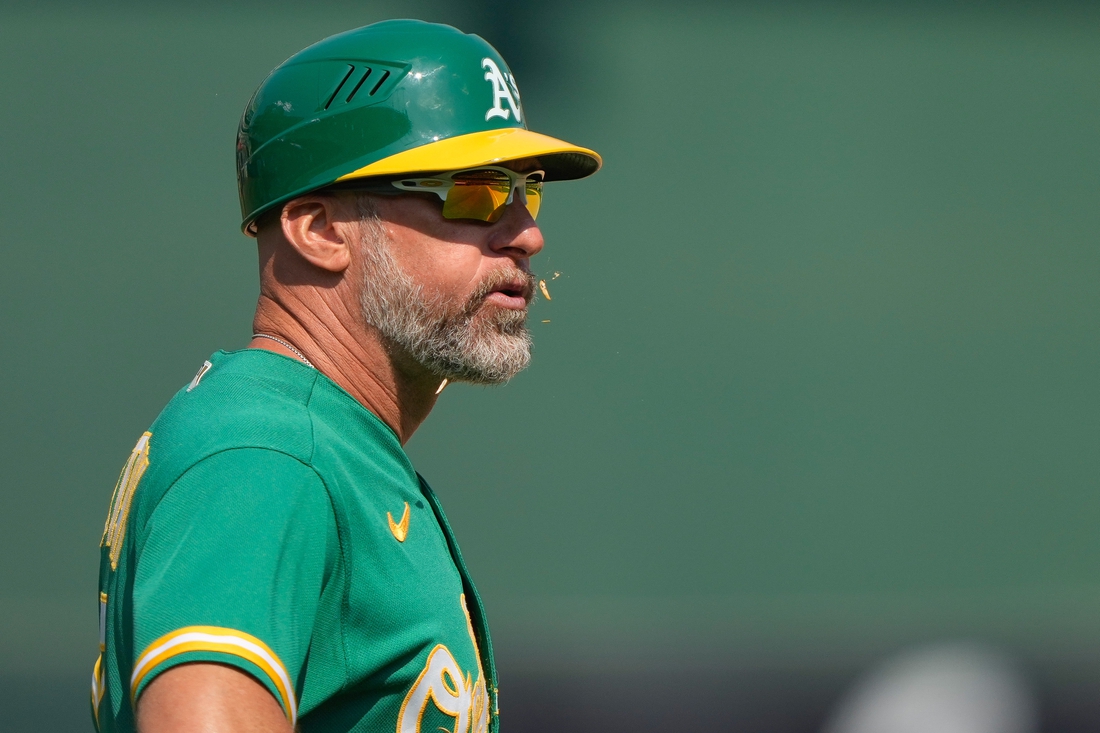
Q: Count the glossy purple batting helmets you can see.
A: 0